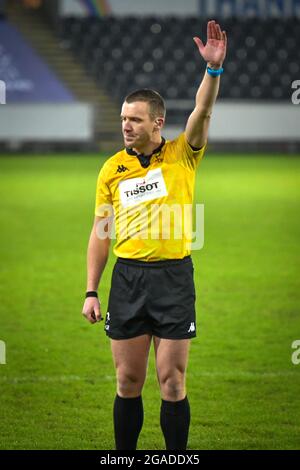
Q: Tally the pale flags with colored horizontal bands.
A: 0